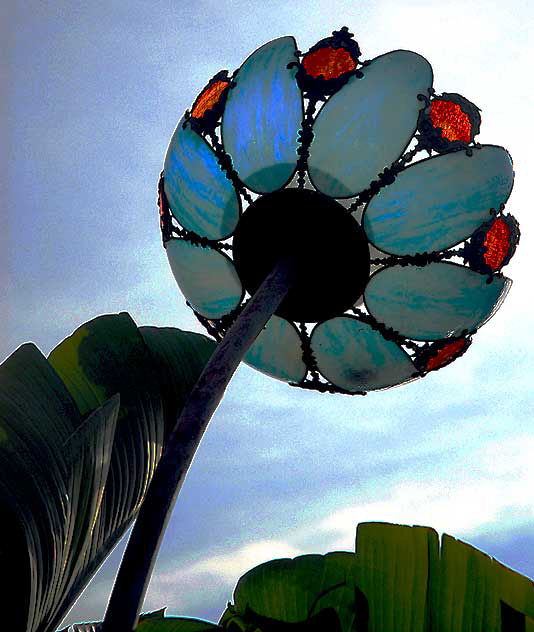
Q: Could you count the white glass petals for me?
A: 8